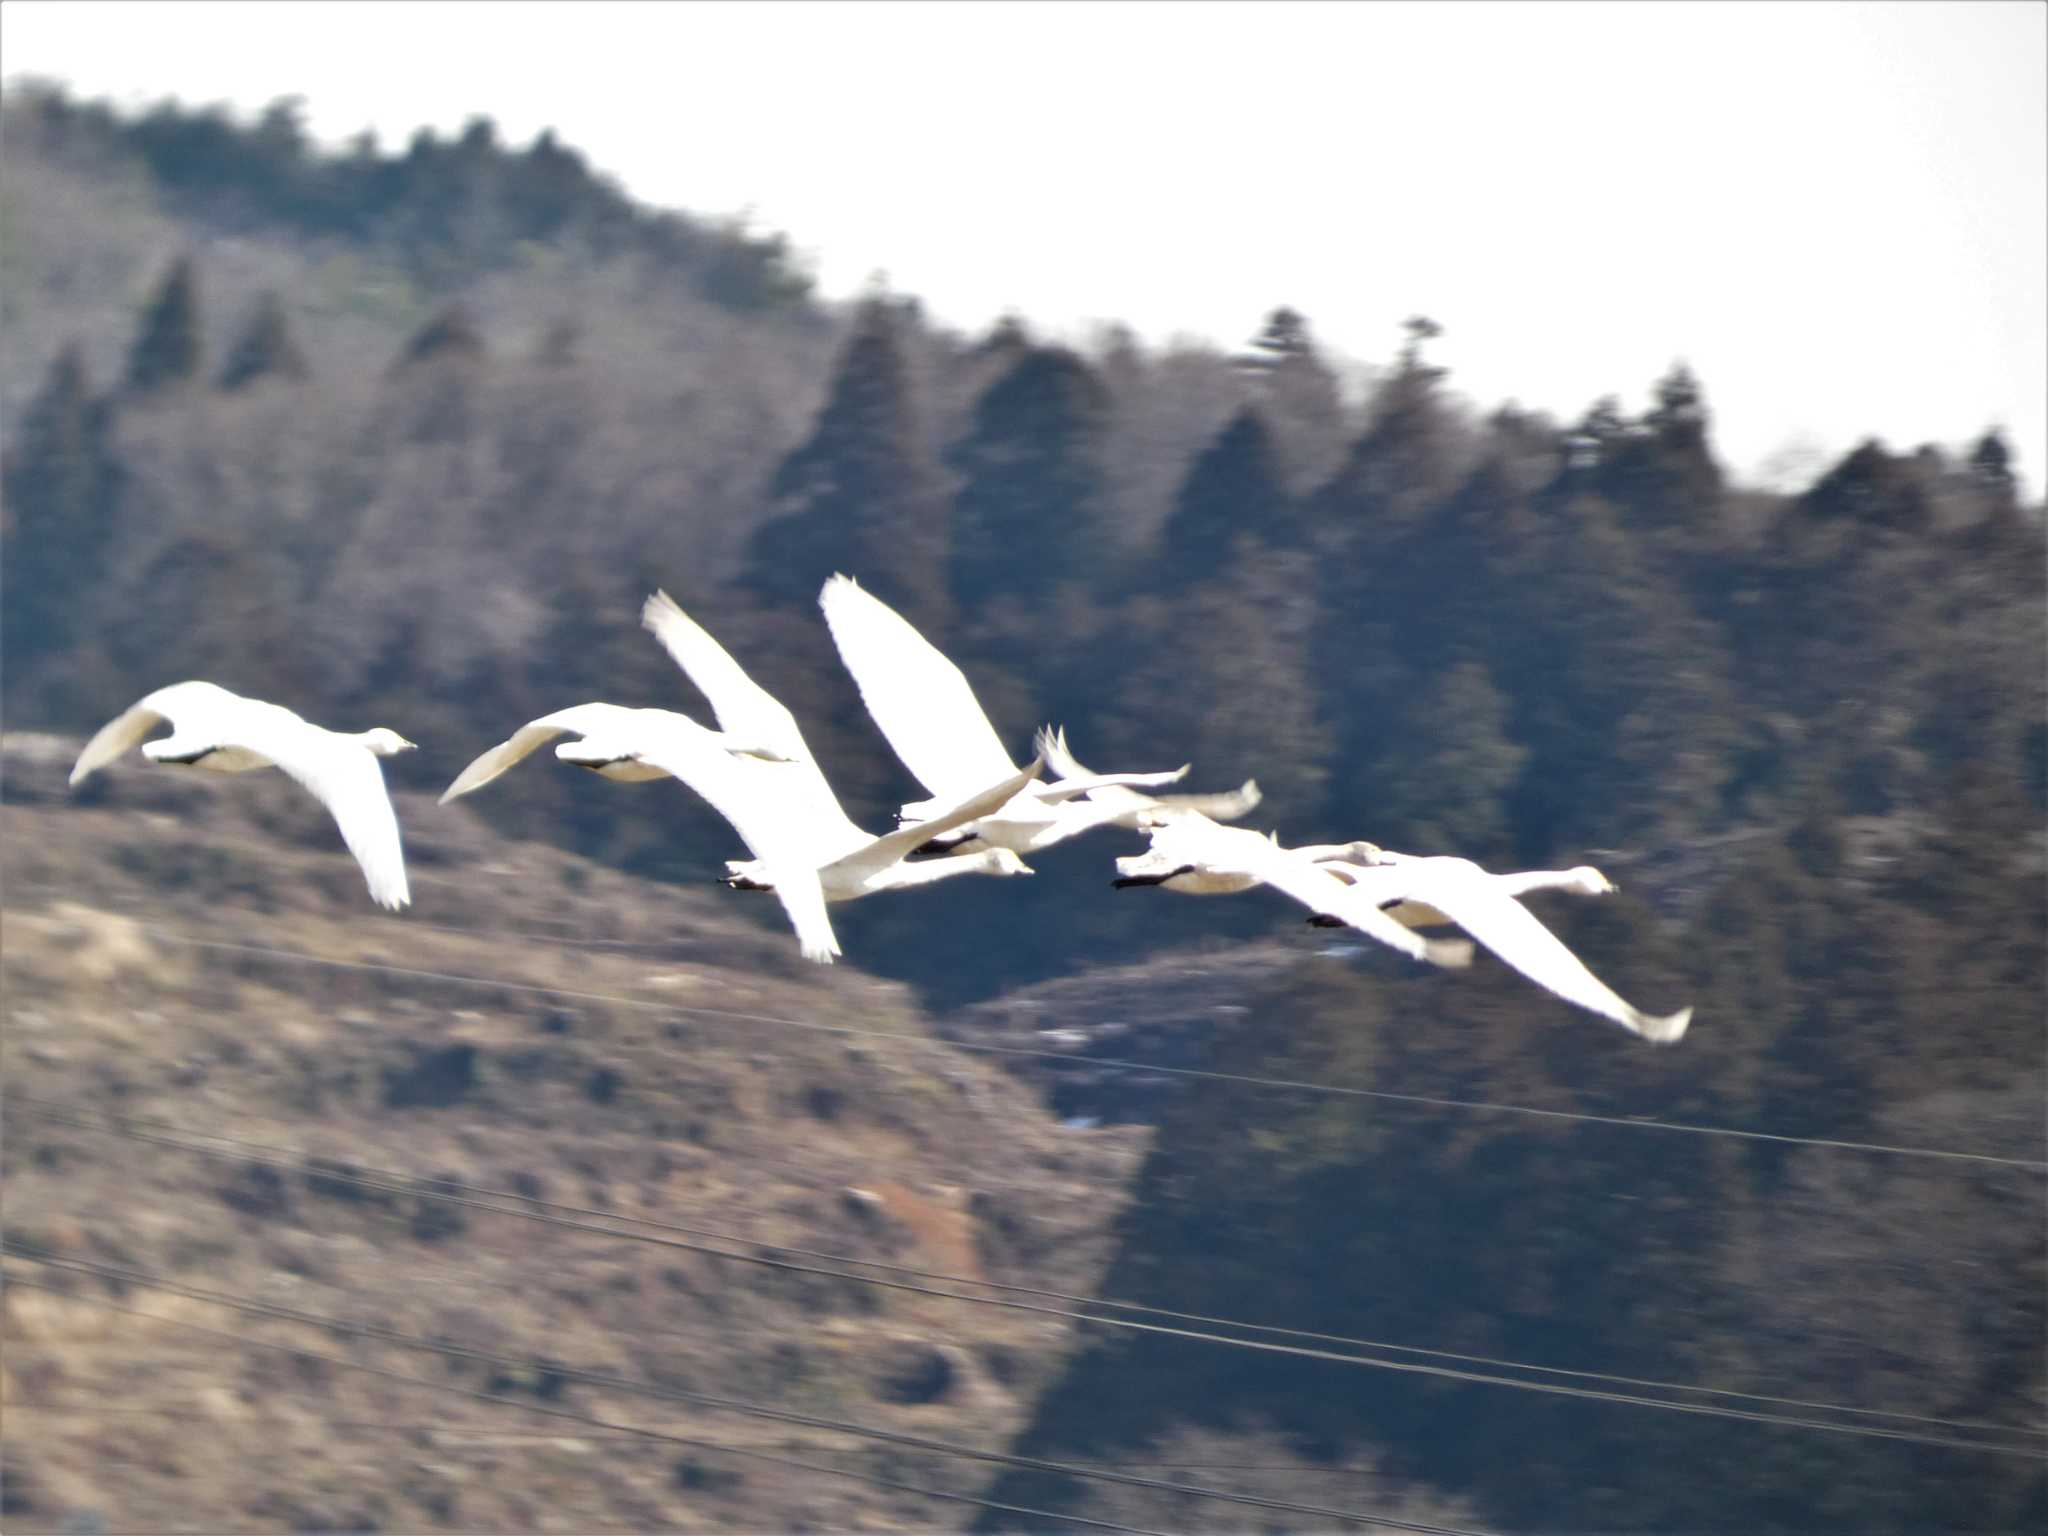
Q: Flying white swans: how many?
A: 7